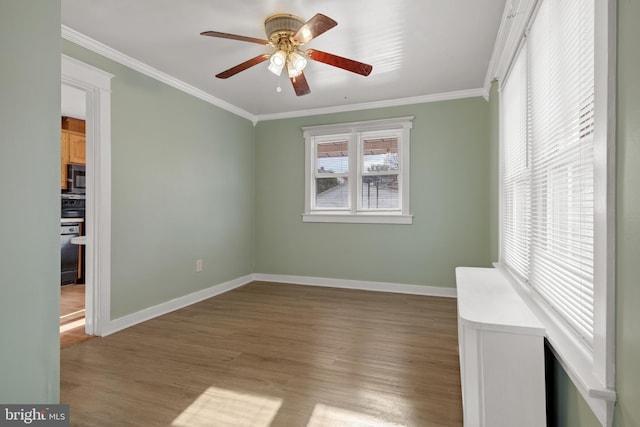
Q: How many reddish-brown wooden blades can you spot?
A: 5